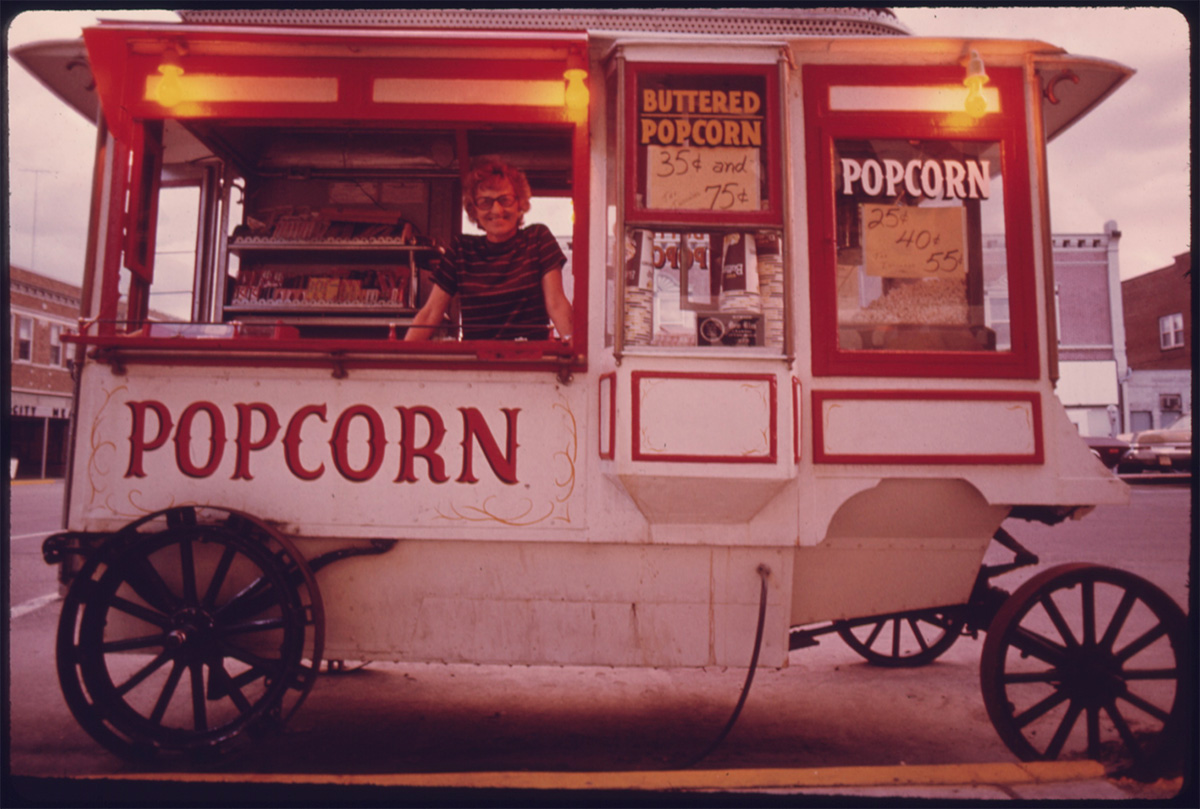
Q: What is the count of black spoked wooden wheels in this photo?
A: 3